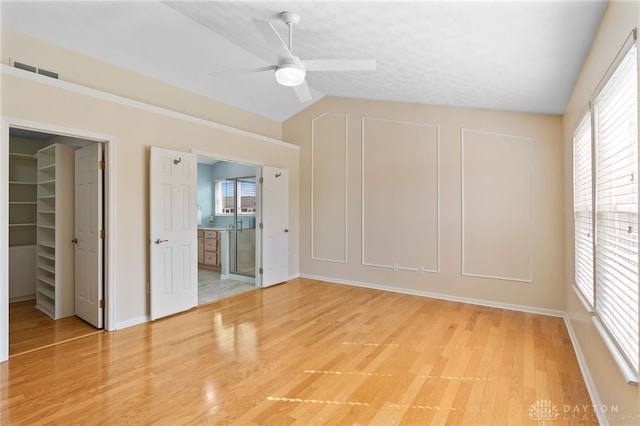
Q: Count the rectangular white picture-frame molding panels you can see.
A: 3